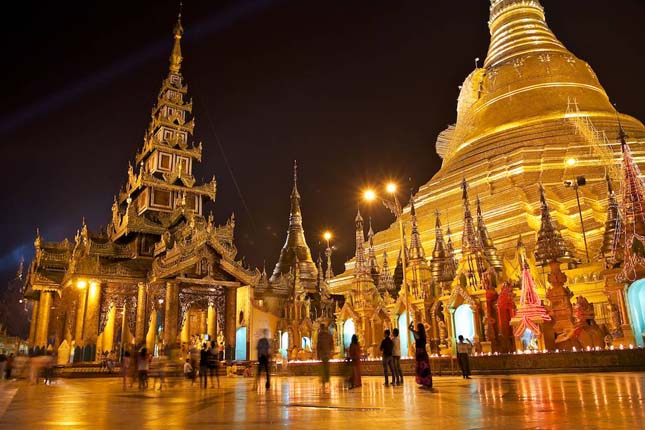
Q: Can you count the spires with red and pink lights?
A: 2